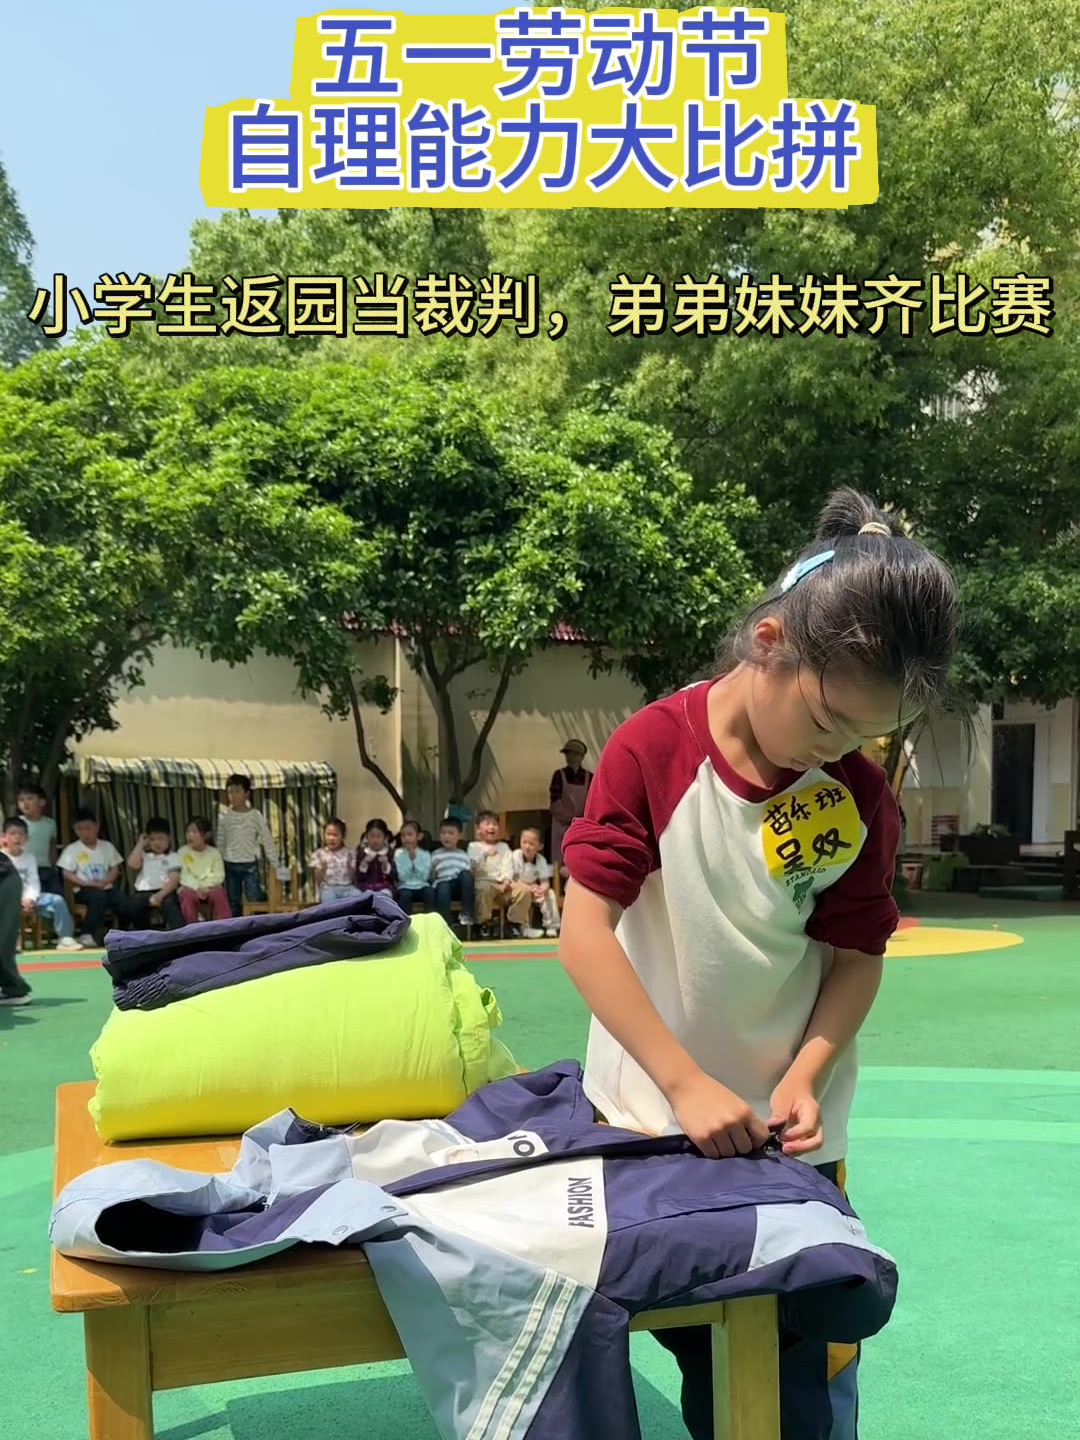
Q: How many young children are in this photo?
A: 13